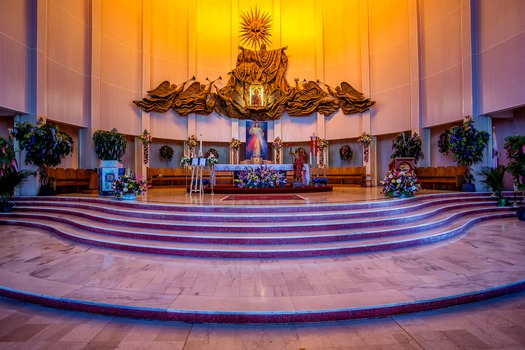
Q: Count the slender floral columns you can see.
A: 6